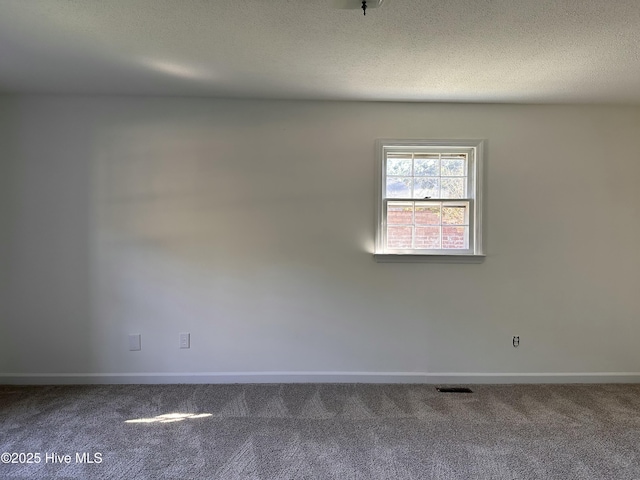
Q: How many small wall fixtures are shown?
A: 3